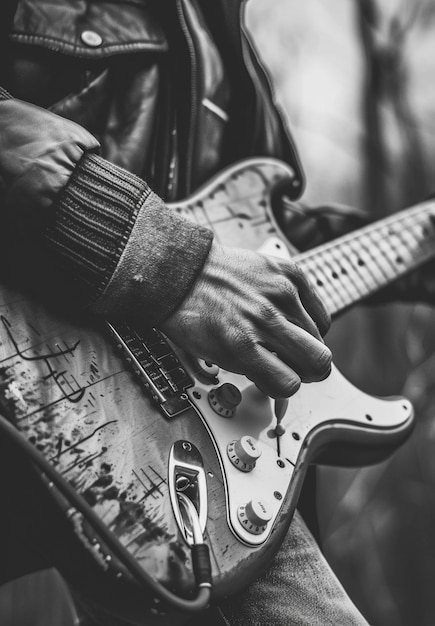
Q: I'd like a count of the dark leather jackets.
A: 1